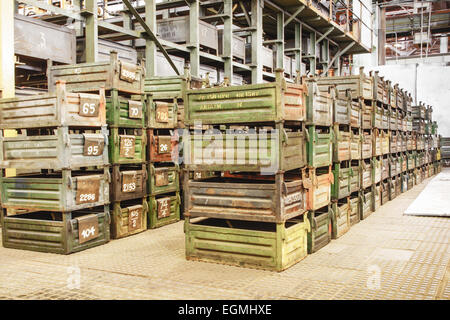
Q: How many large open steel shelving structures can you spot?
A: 1